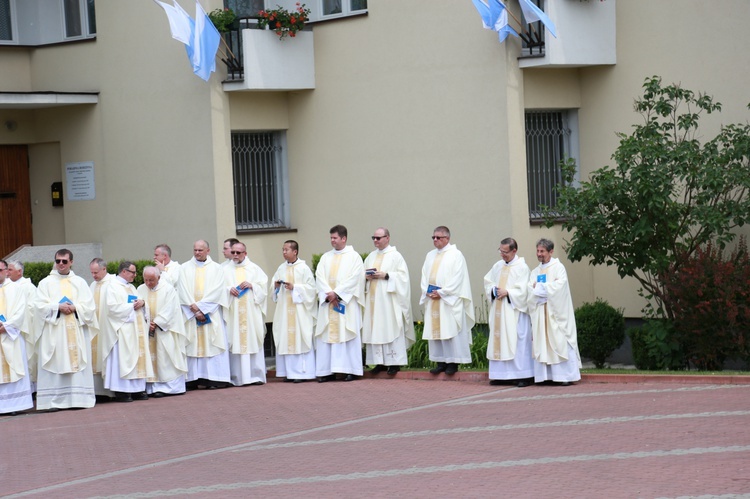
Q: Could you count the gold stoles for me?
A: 13